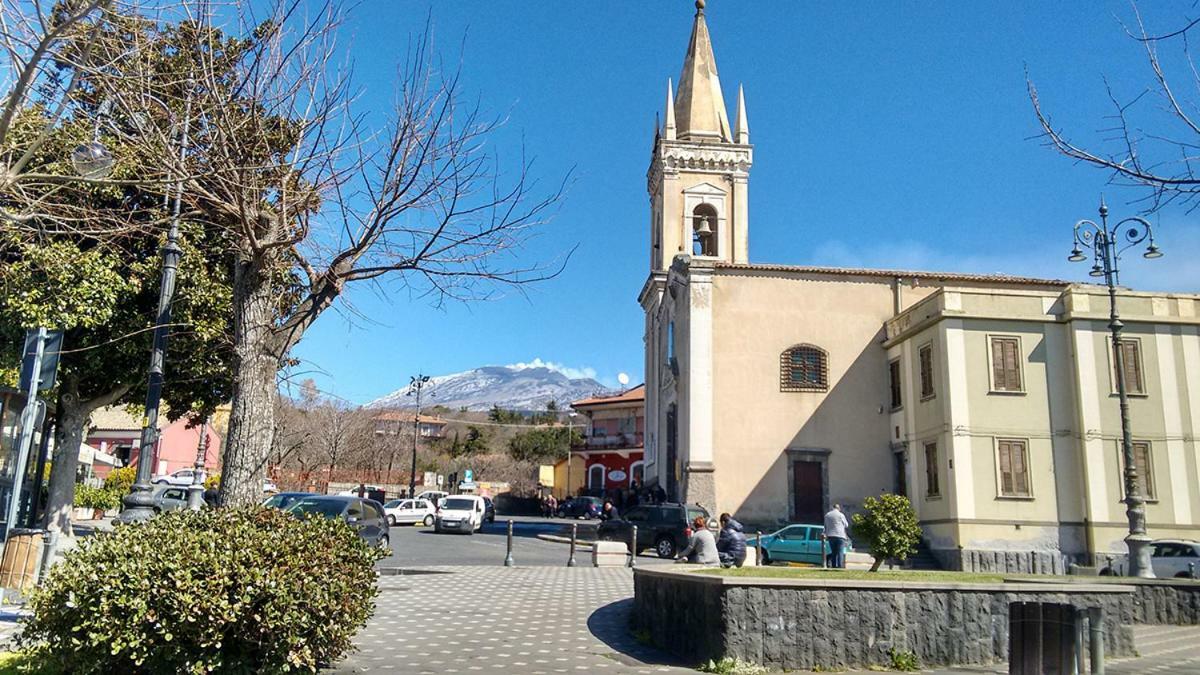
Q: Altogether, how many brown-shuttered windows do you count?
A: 7